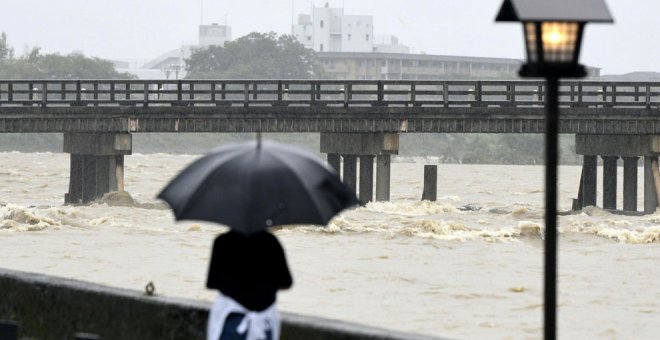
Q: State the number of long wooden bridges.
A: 1